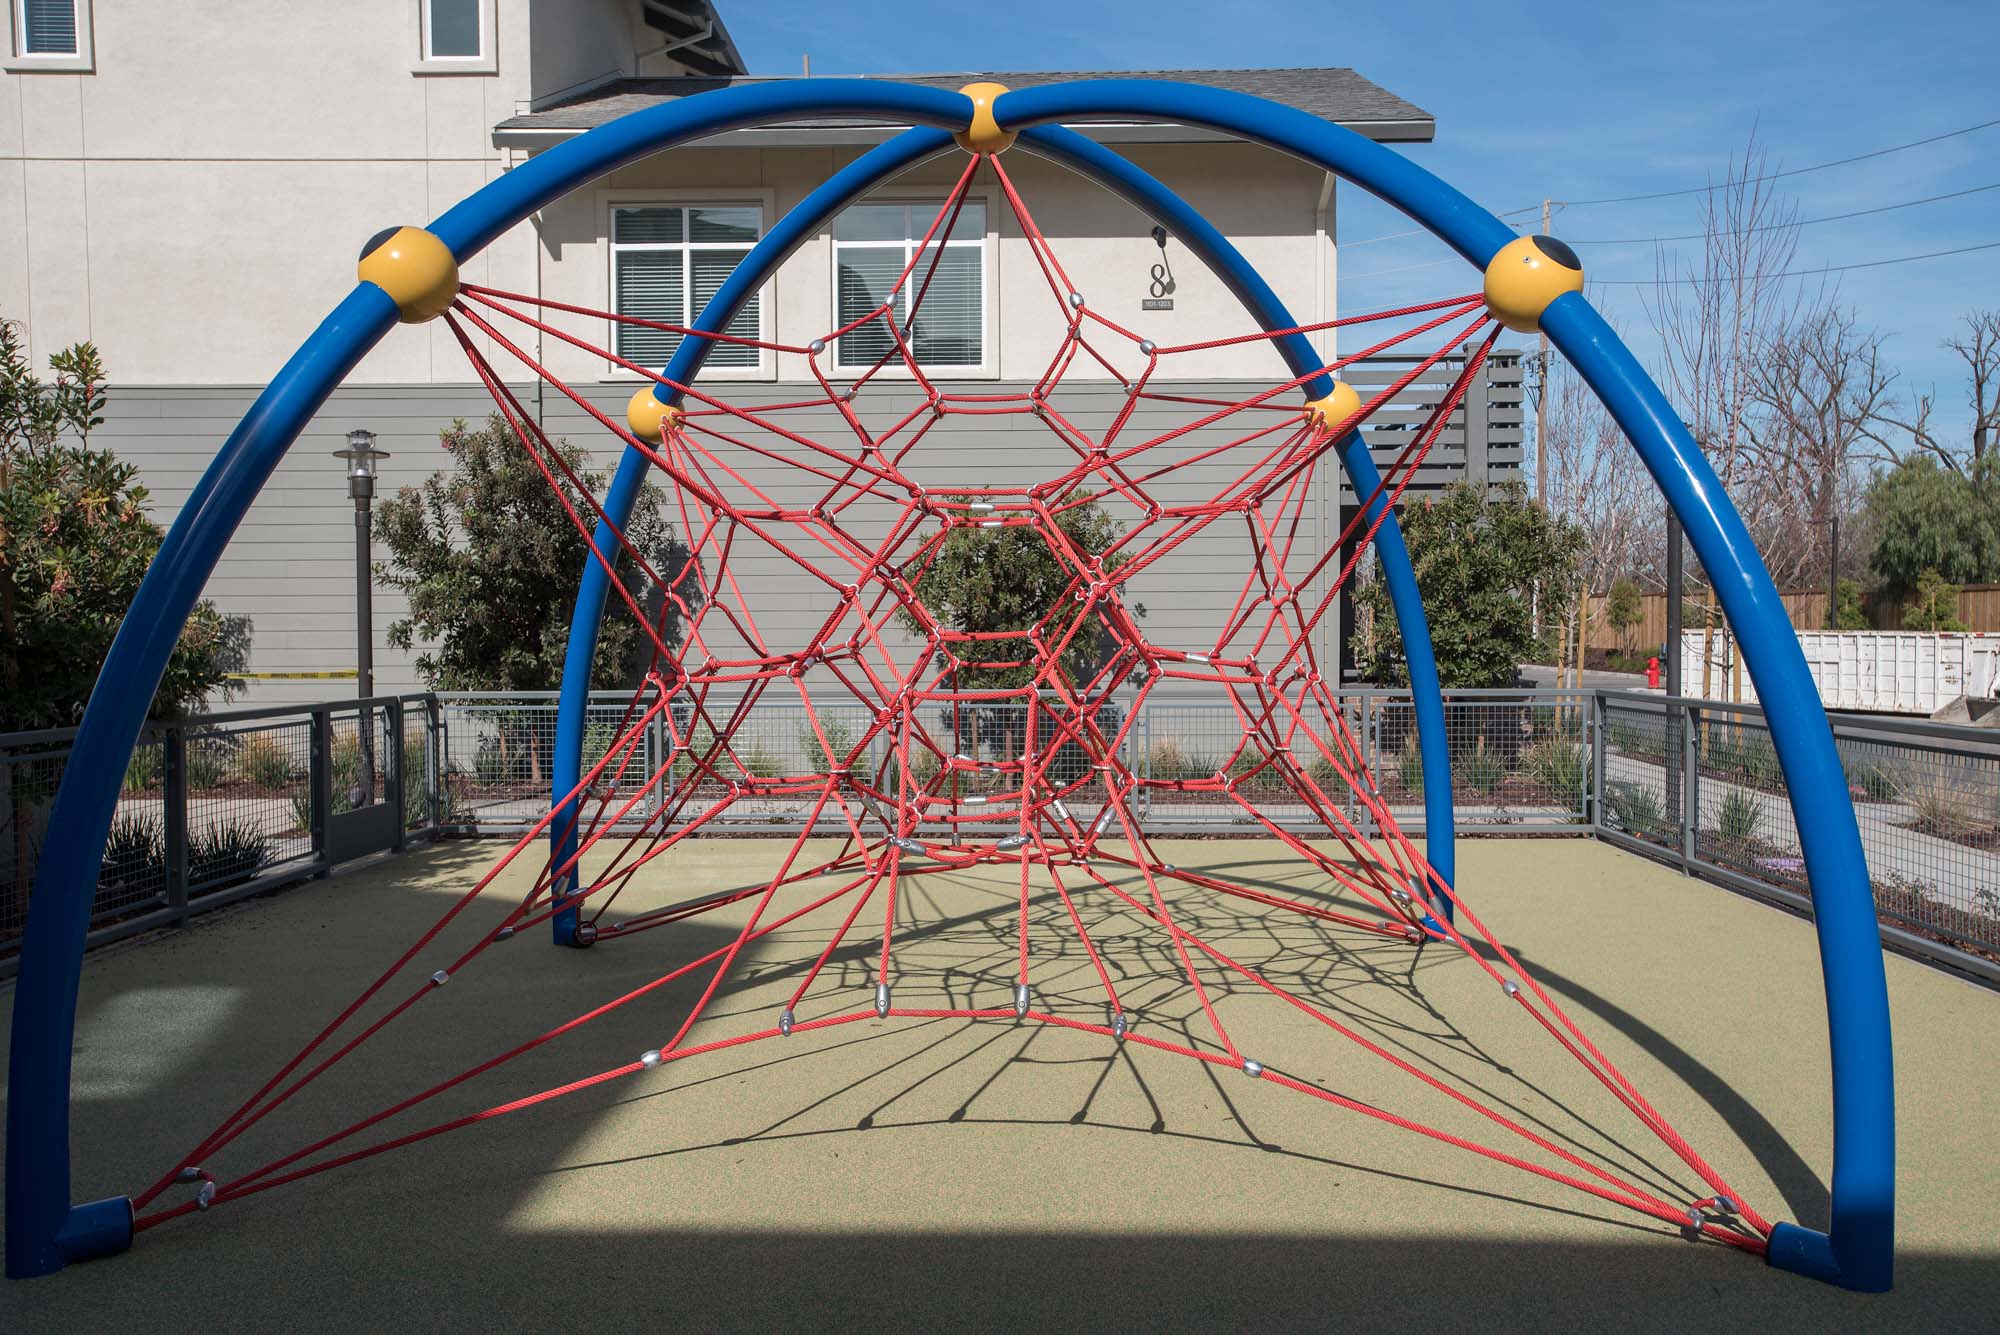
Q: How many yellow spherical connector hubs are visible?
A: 5